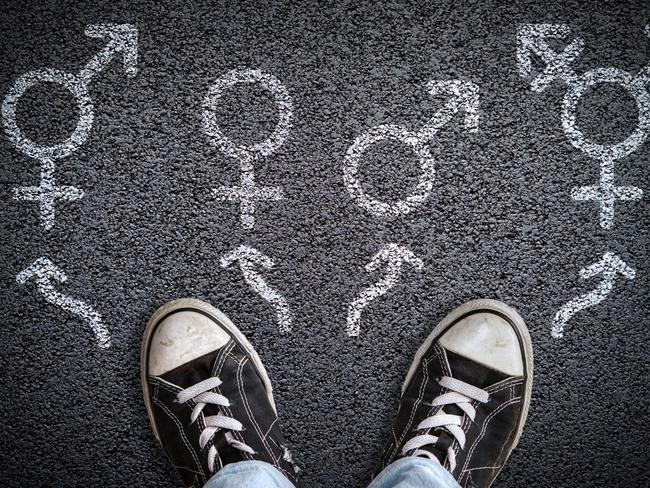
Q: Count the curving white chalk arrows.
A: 4